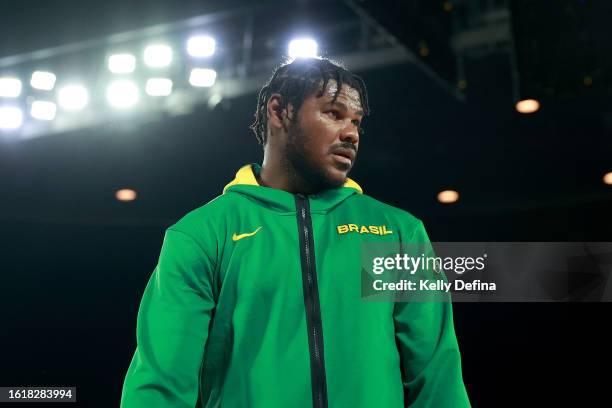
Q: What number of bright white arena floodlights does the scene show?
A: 12